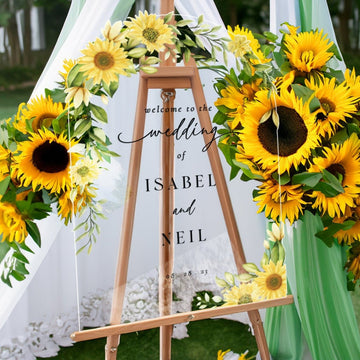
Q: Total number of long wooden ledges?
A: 1